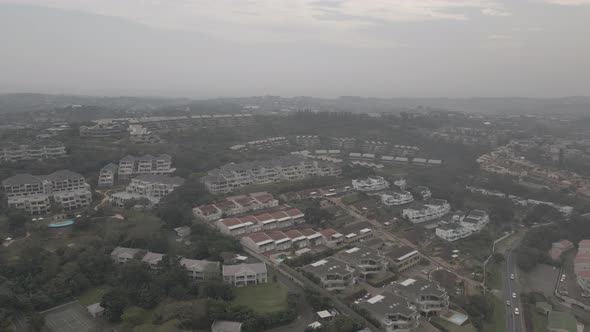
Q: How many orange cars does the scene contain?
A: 0